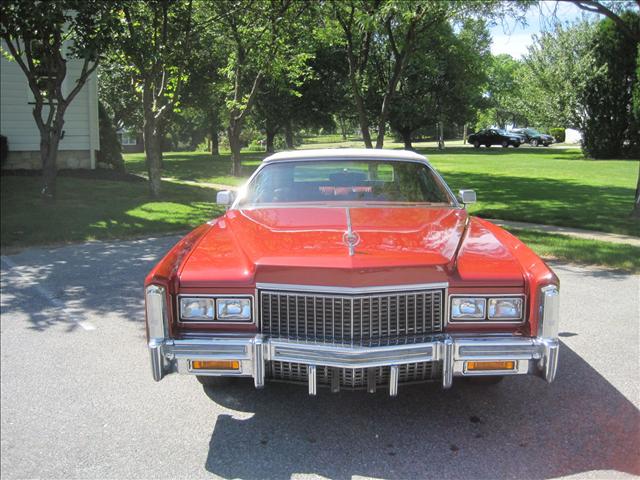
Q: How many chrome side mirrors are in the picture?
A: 2